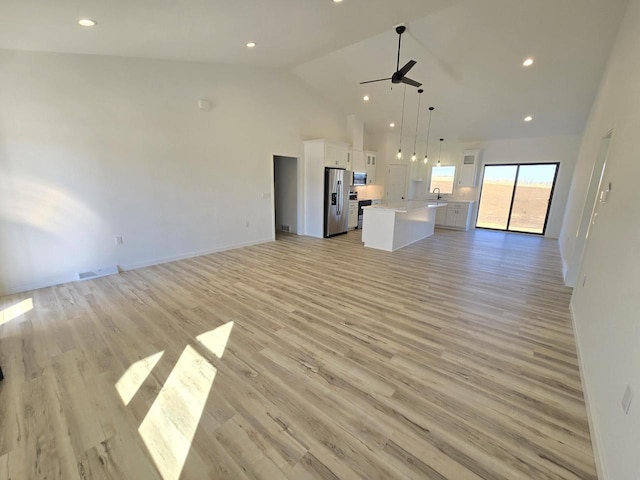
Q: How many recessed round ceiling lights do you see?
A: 7